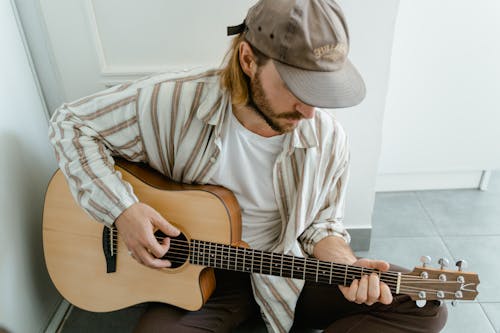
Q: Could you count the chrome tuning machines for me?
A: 6